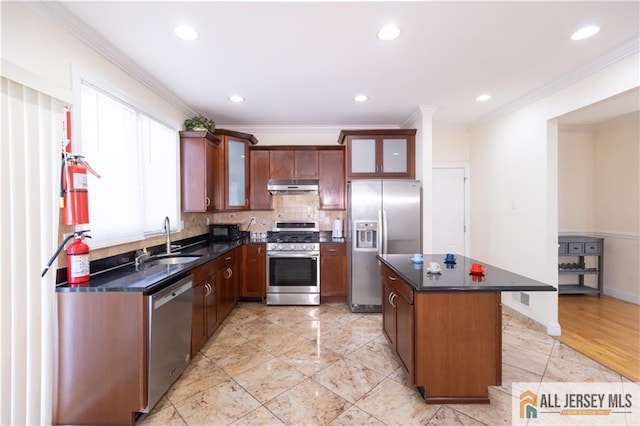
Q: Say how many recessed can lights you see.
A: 6